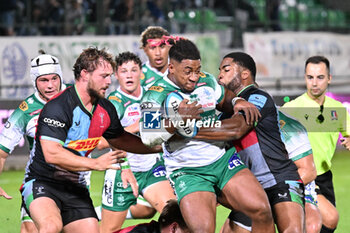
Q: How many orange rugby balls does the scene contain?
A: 0